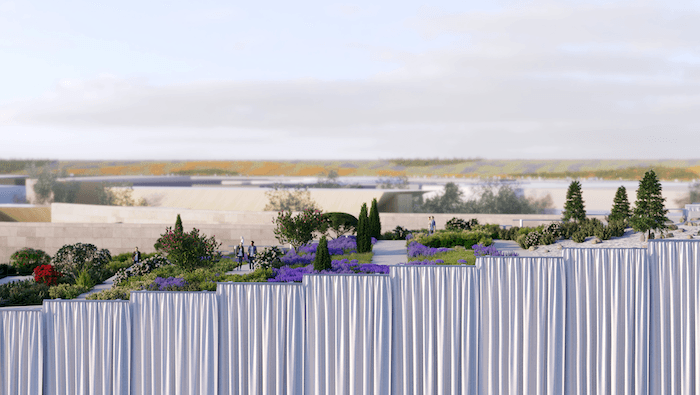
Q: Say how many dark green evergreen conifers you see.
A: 7